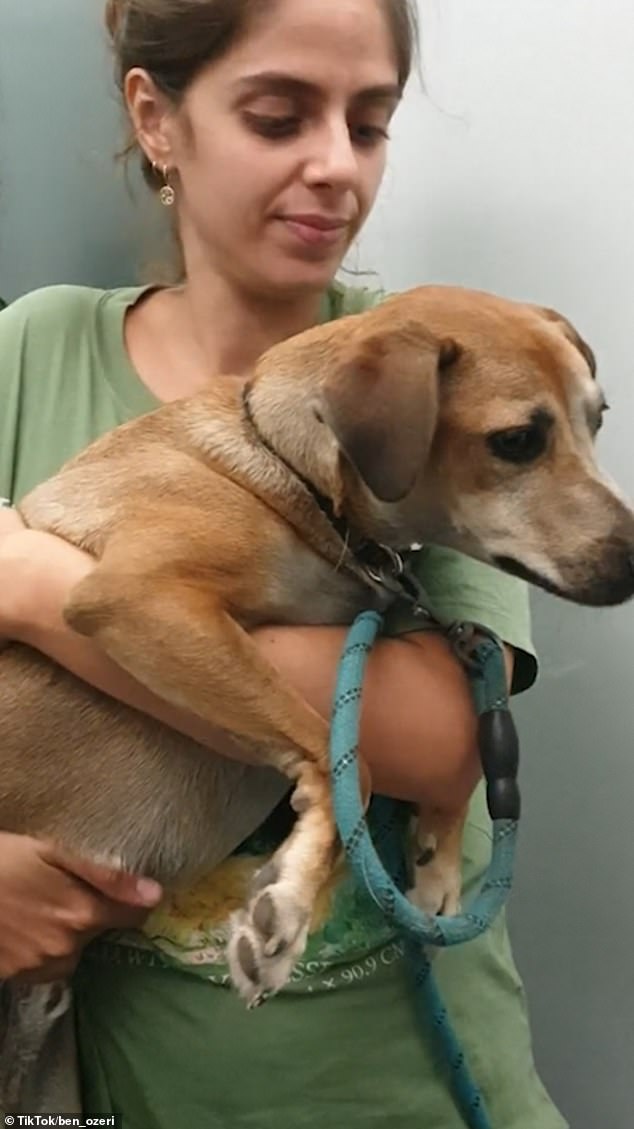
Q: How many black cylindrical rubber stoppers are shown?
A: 1